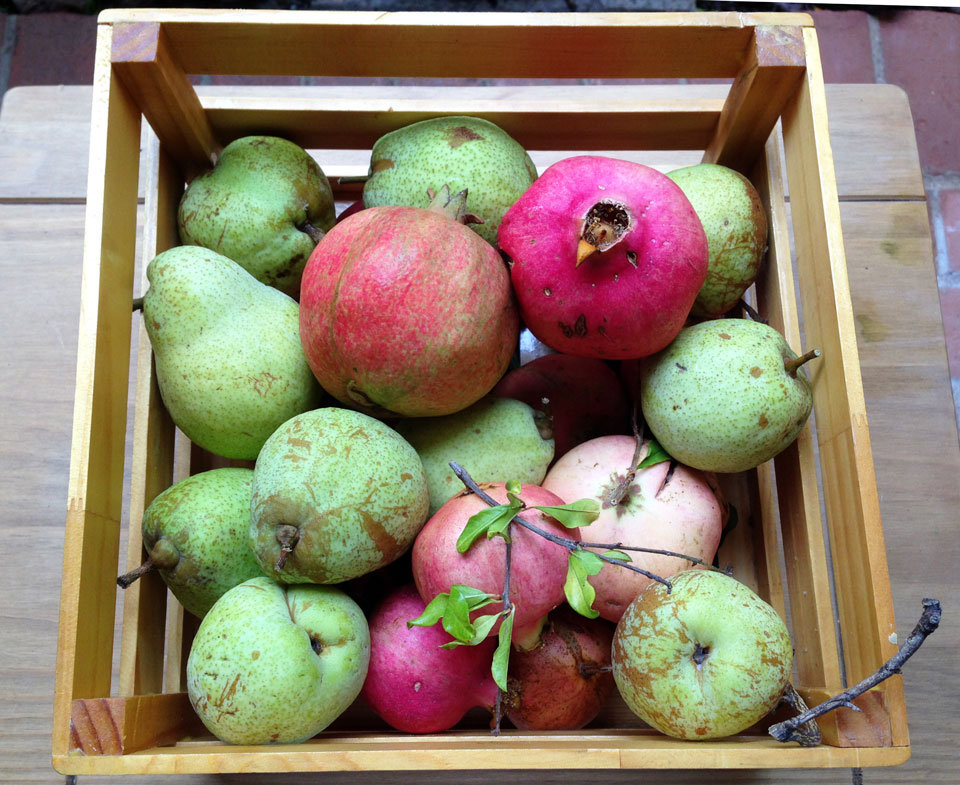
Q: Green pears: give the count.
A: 10